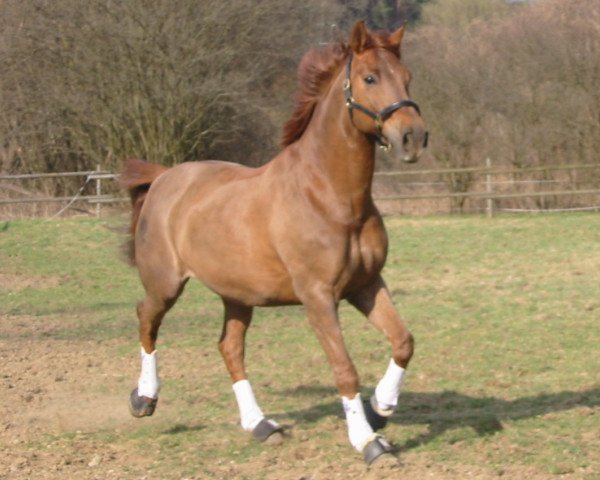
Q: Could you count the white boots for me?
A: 4